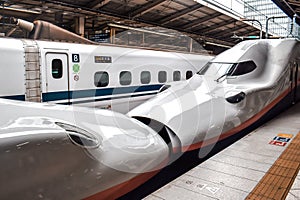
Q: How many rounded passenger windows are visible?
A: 6